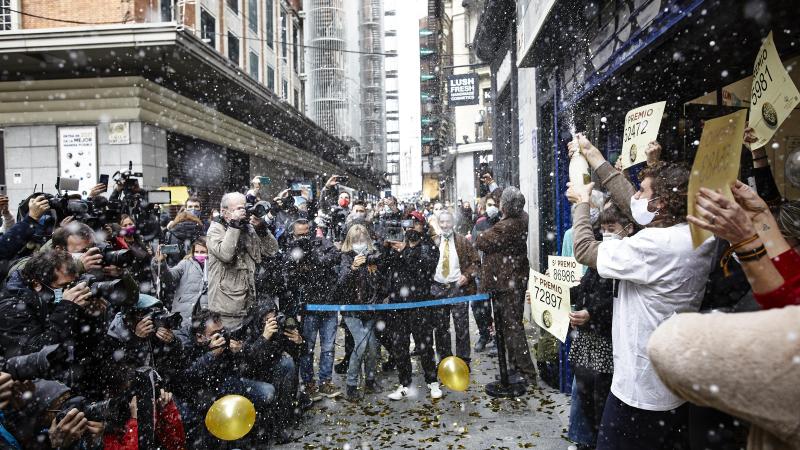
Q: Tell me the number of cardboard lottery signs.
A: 5